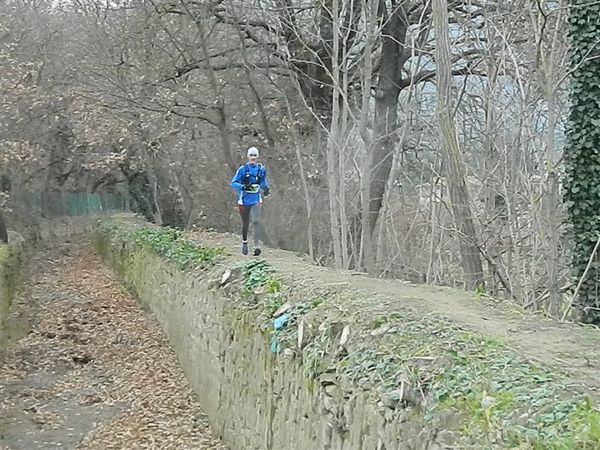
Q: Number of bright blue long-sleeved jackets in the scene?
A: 1